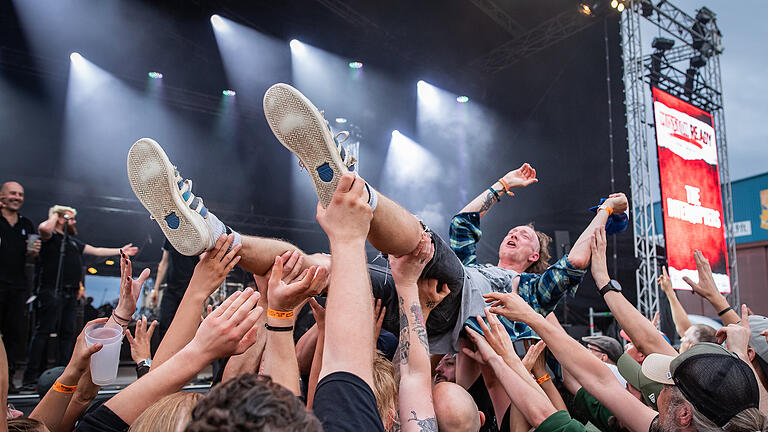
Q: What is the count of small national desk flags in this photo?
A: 0